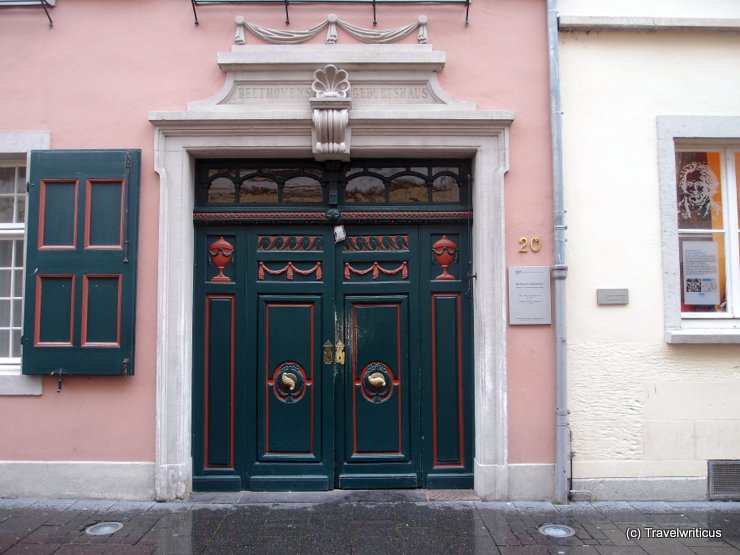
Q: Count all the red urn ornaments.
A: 2